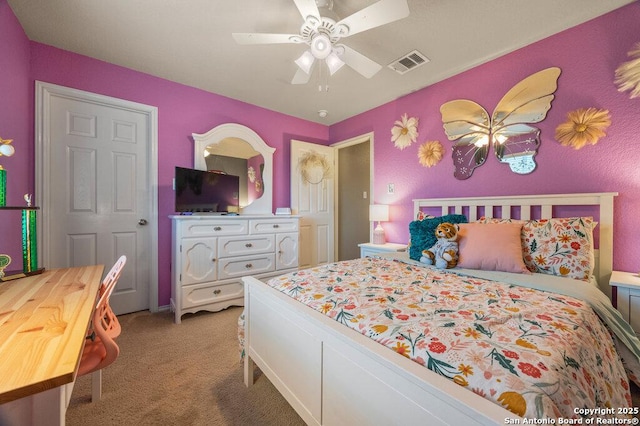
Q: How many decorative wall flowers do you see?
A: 4